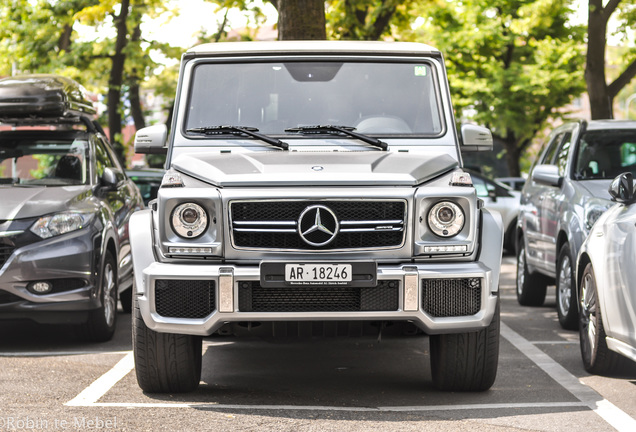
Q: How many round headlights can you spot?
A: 2